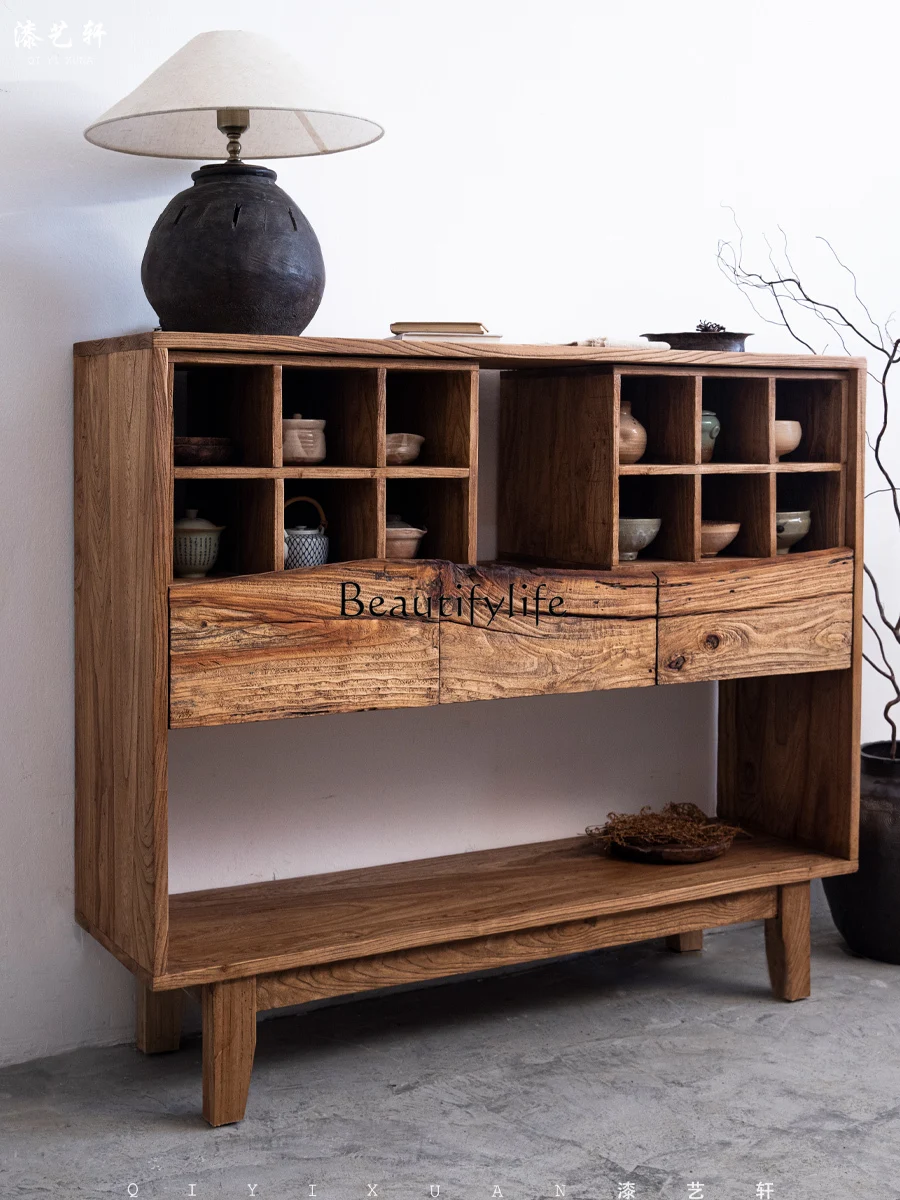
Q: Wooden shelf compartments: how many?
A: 12